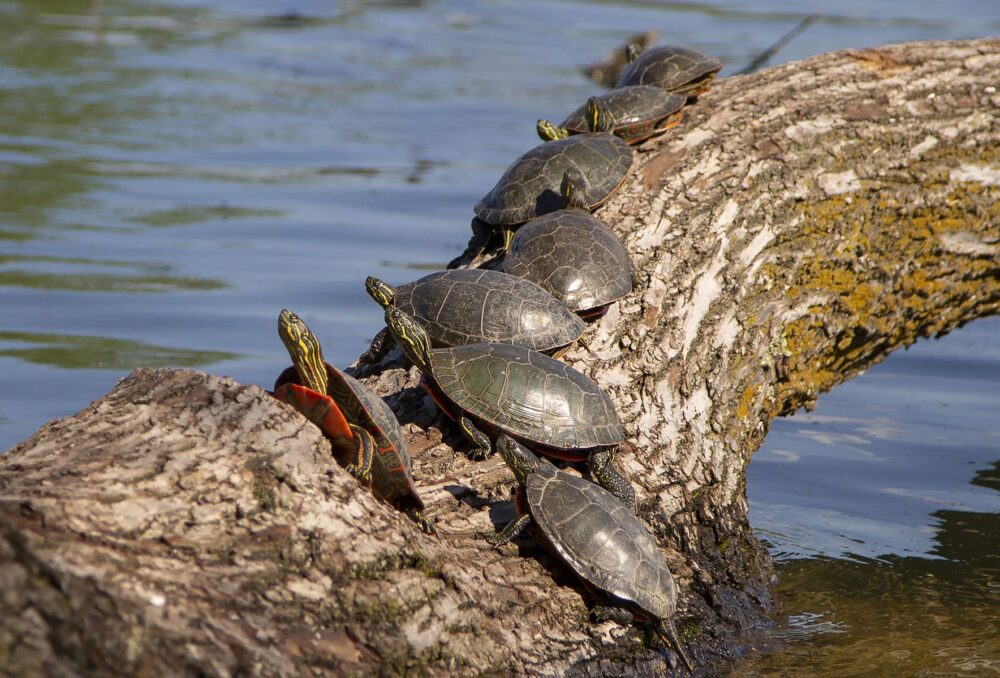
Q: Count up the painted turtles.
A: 8